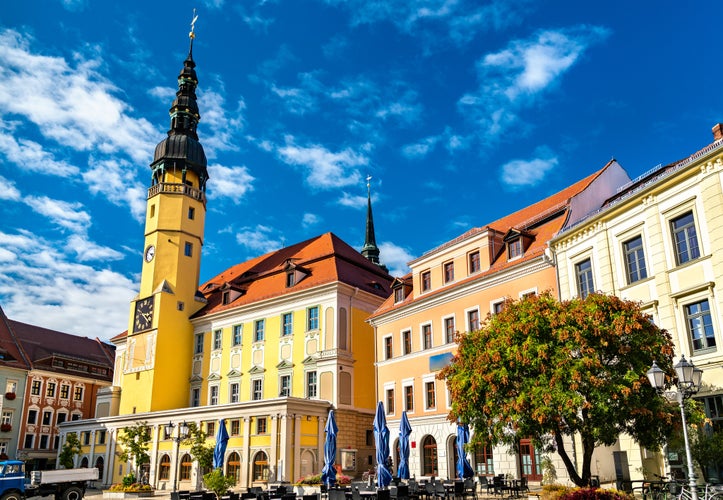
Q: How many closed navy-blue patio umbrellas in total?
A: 5